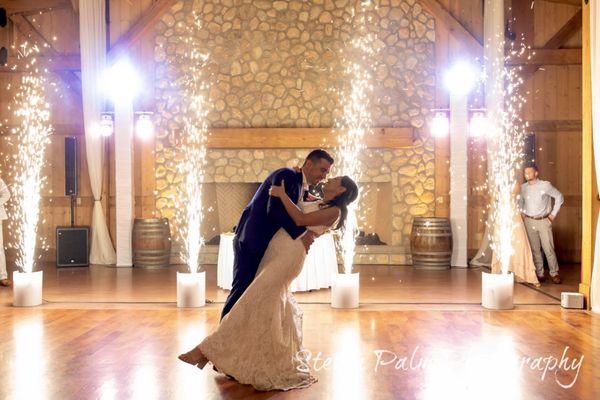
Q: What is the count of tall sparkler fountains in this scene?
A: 4